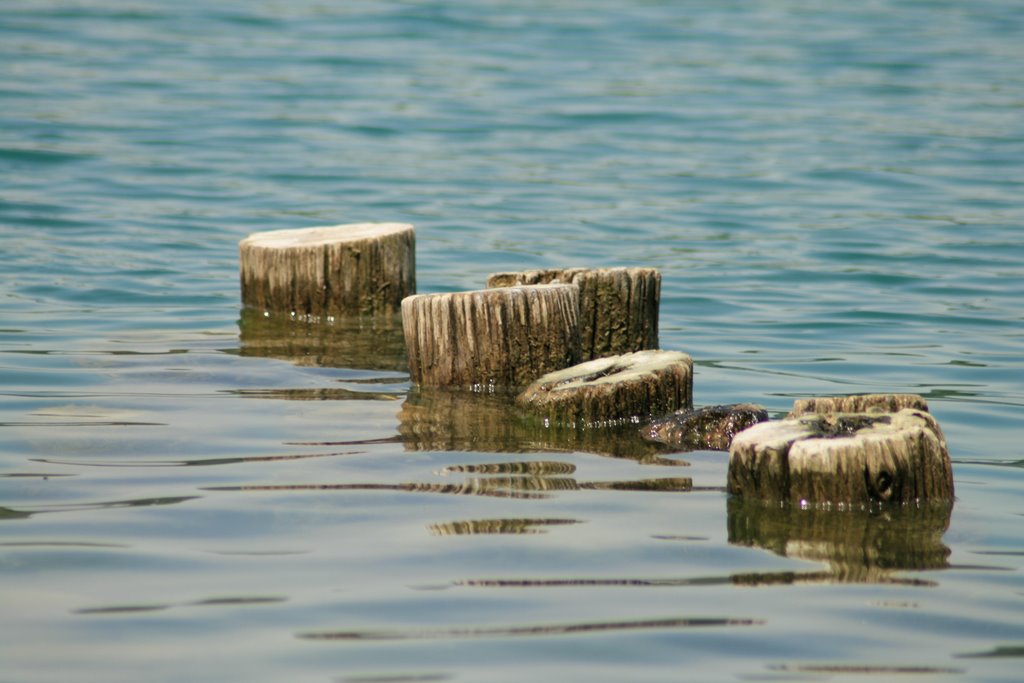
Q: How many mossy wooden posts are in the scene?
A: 6